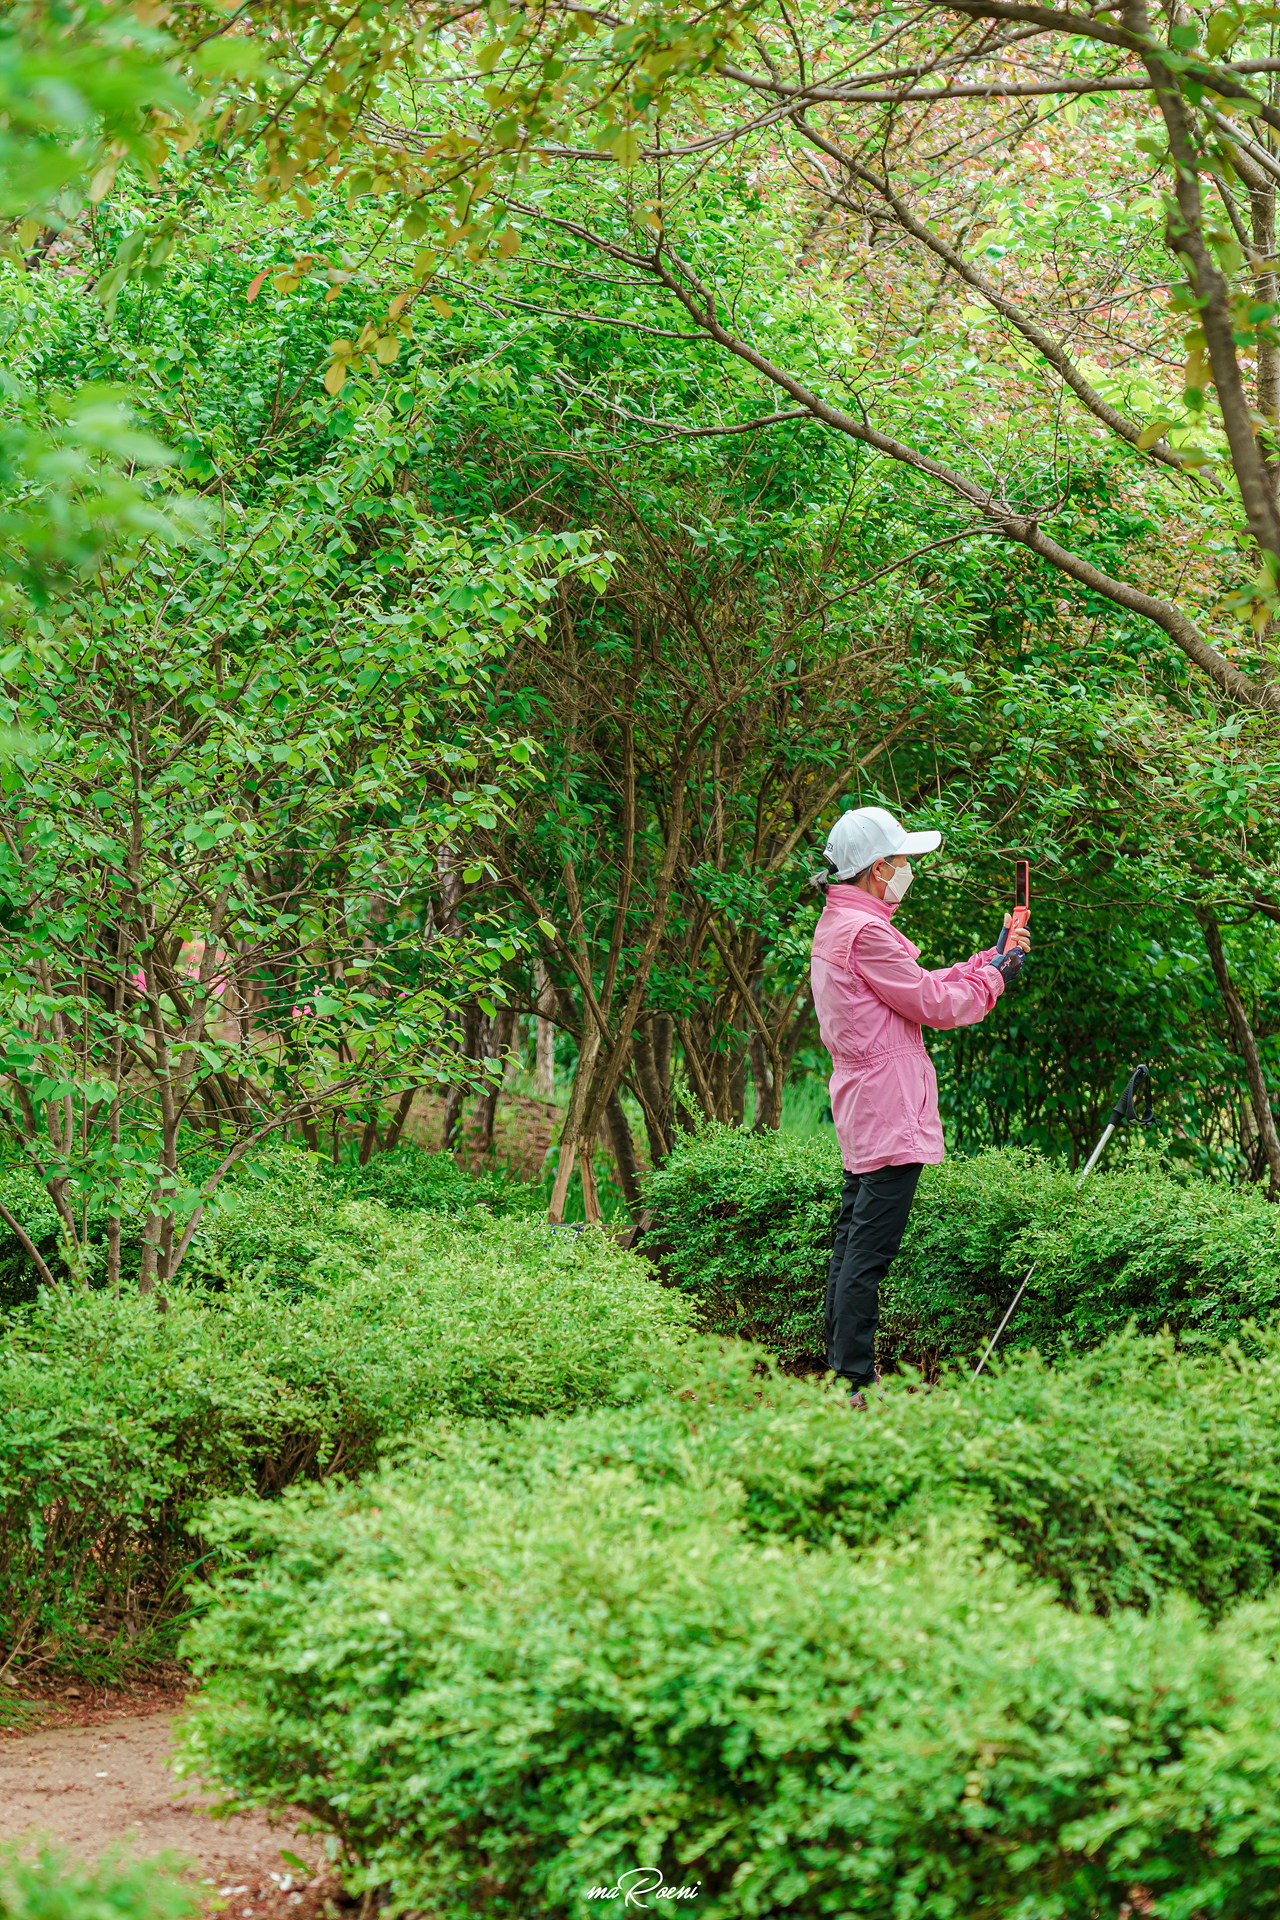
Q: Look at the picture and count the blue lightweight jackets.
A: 0